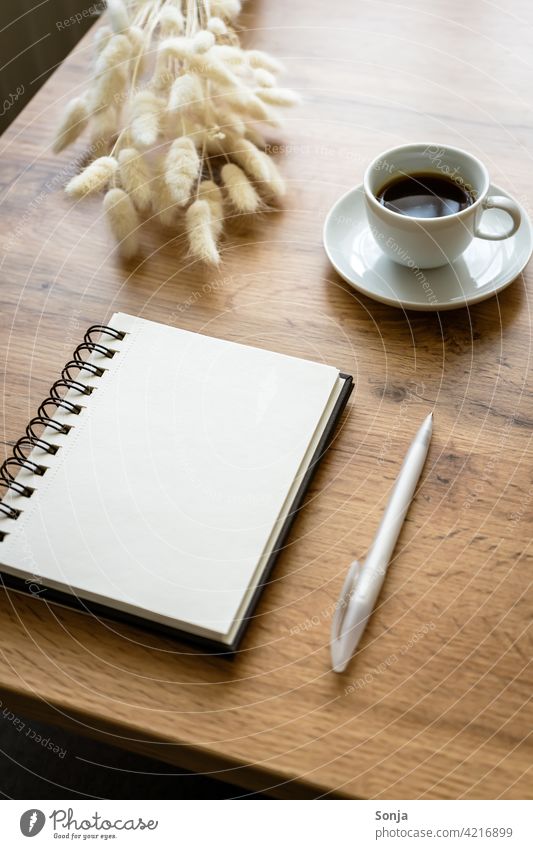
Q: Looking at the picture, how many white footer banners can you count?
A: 1